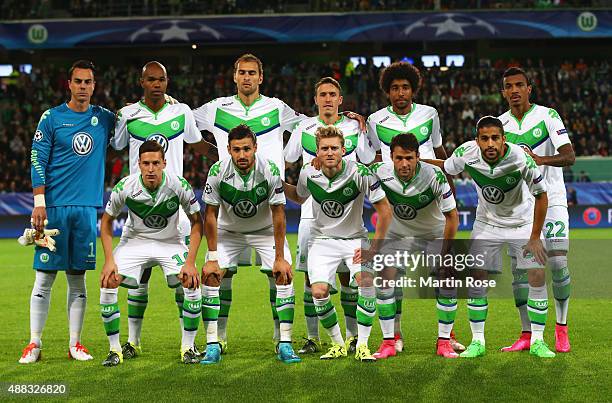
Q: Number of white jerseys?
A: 10